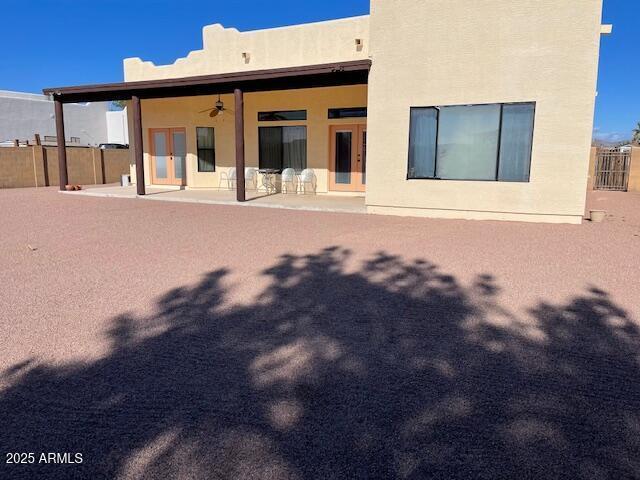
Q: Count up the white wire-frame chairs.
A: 4